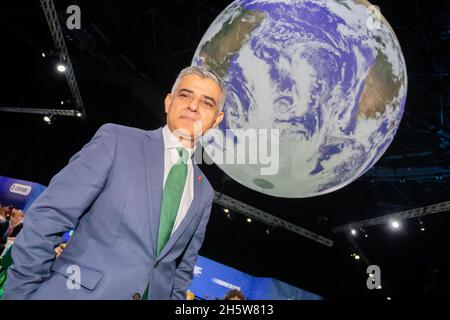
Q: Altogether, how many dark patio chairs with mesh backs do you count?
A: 0